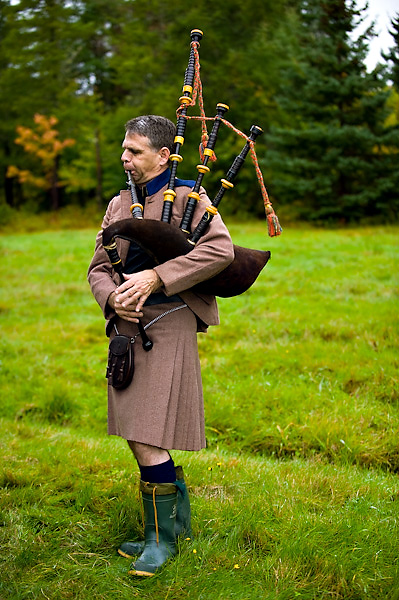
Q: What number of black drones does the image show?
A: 3